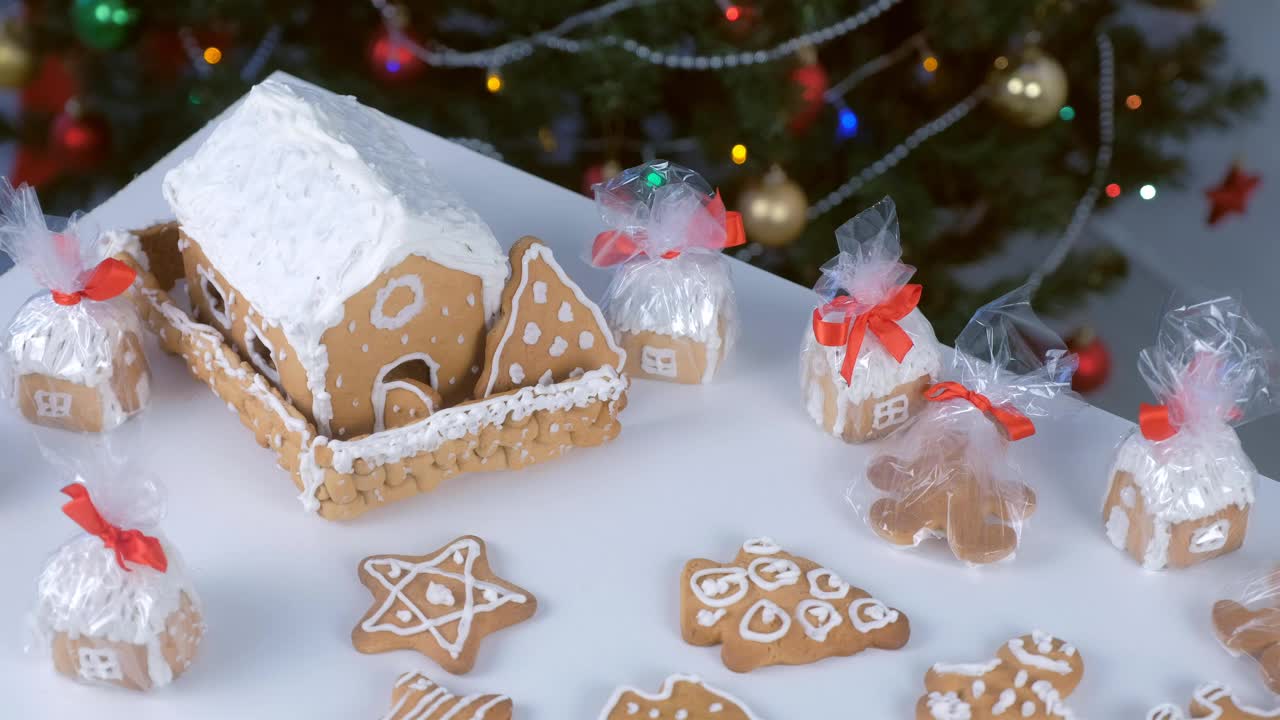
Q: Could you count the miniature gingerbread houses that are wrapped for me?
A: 5